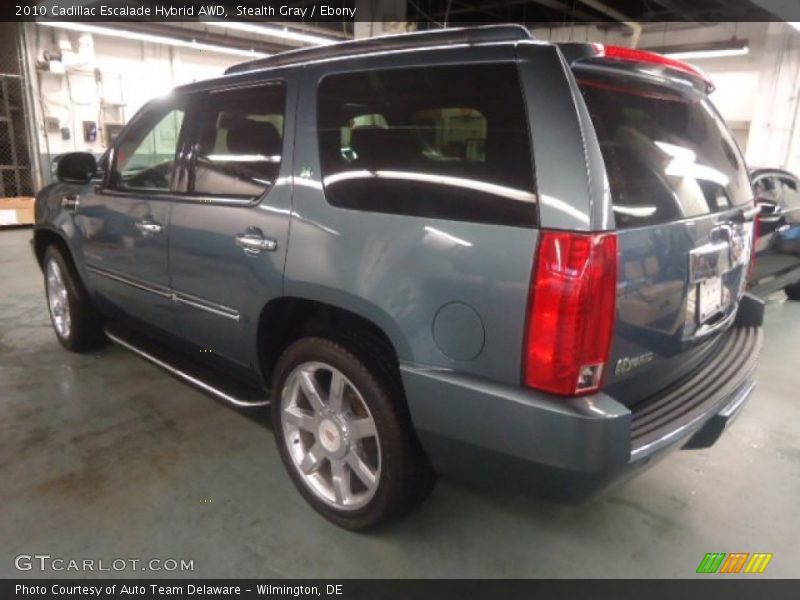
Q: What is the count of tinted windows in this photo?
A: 3